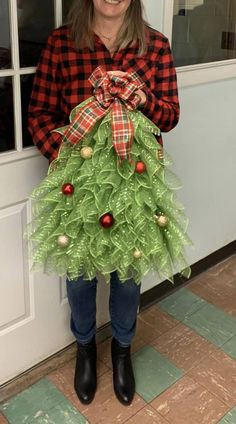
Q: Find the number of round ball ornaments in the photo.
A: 7